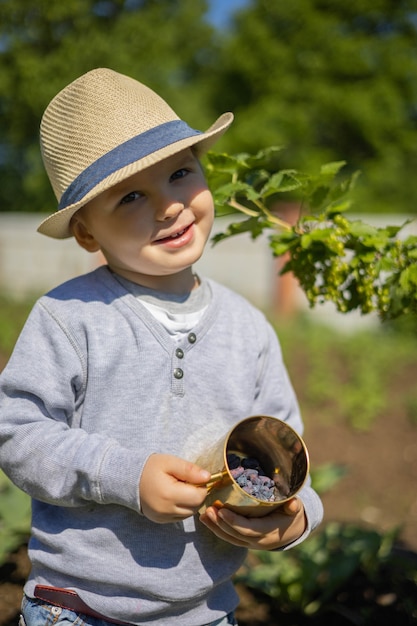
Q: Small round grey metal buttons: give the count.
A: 3